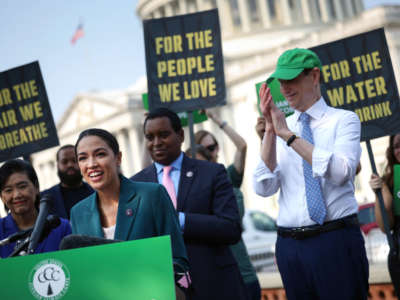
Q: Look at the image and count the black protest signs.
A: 3